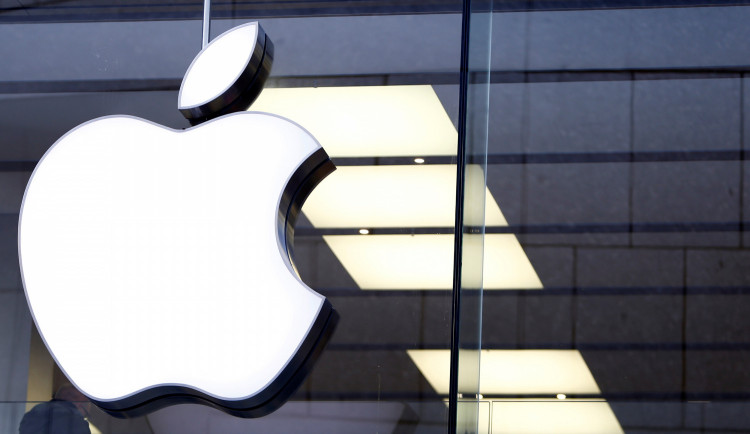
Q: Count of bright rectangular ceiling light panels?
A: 5